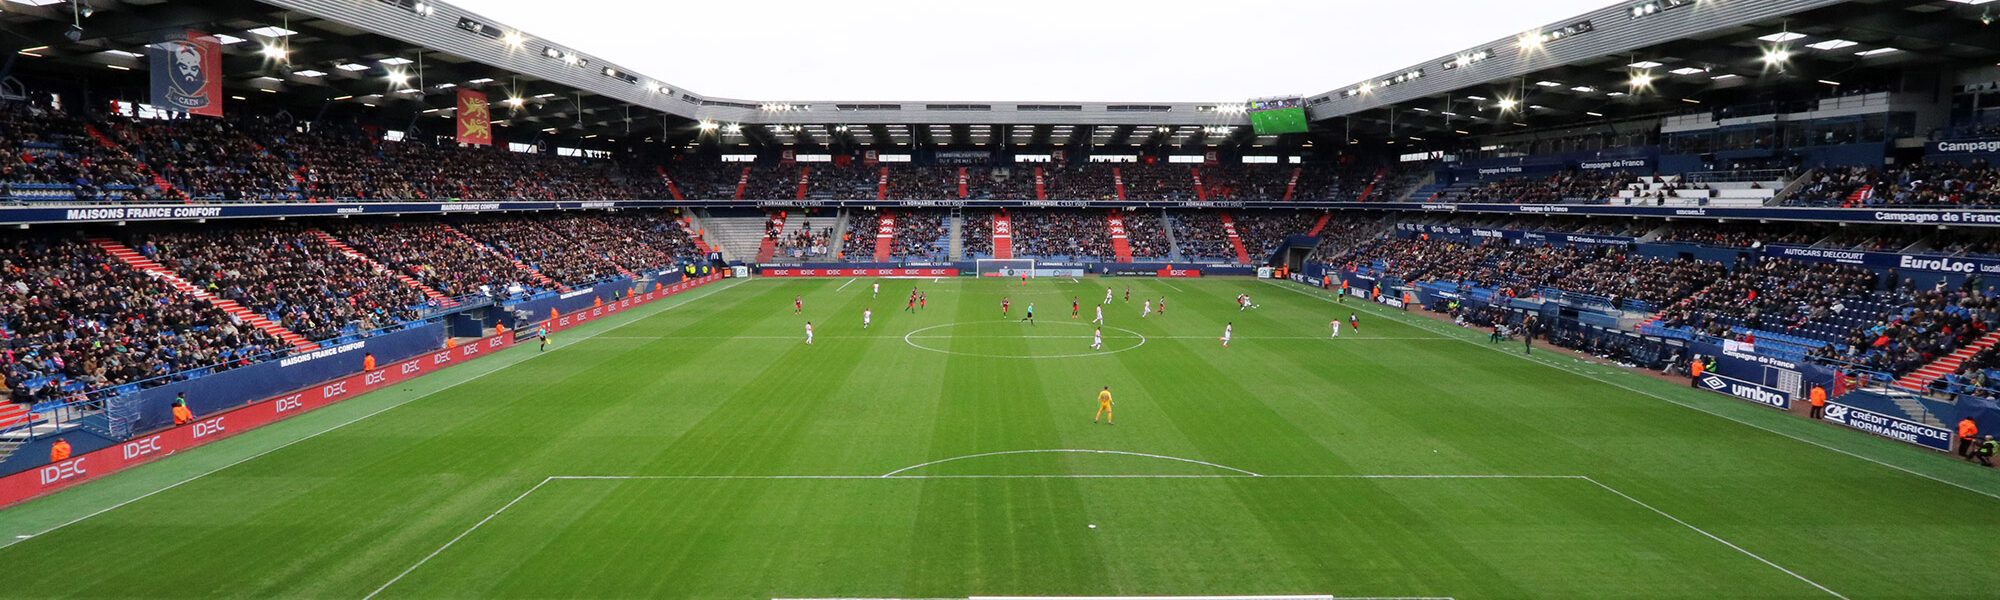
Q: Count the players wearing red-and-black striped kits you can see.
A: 10